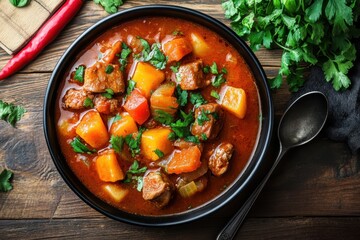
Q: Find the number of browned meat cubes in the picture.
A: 7